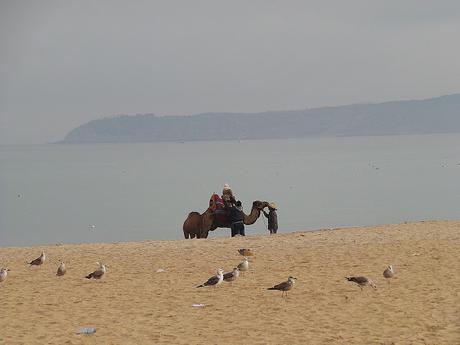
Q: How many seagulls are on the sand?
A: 10